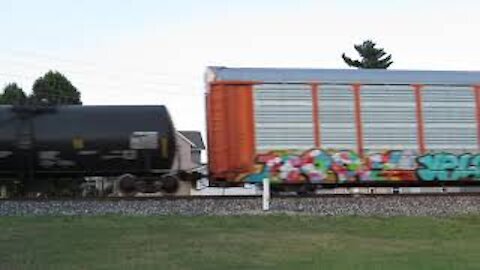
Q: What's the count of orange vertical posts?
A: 4